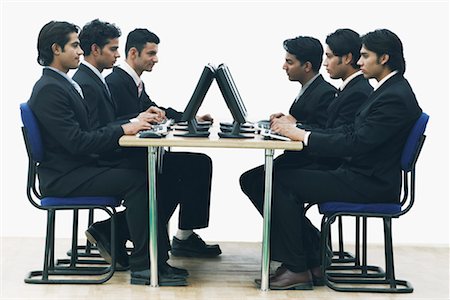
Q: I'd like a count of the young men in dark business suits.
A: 6